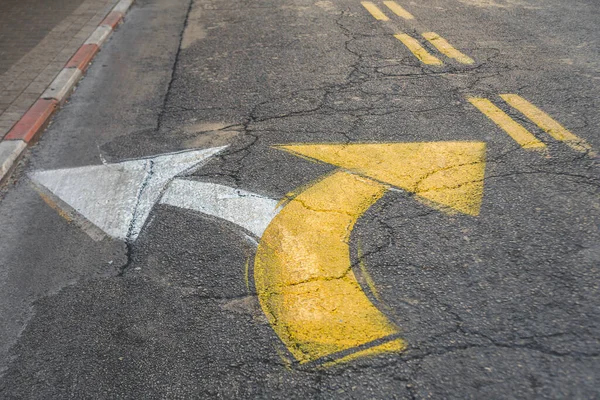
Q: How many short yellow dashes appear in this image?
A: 6